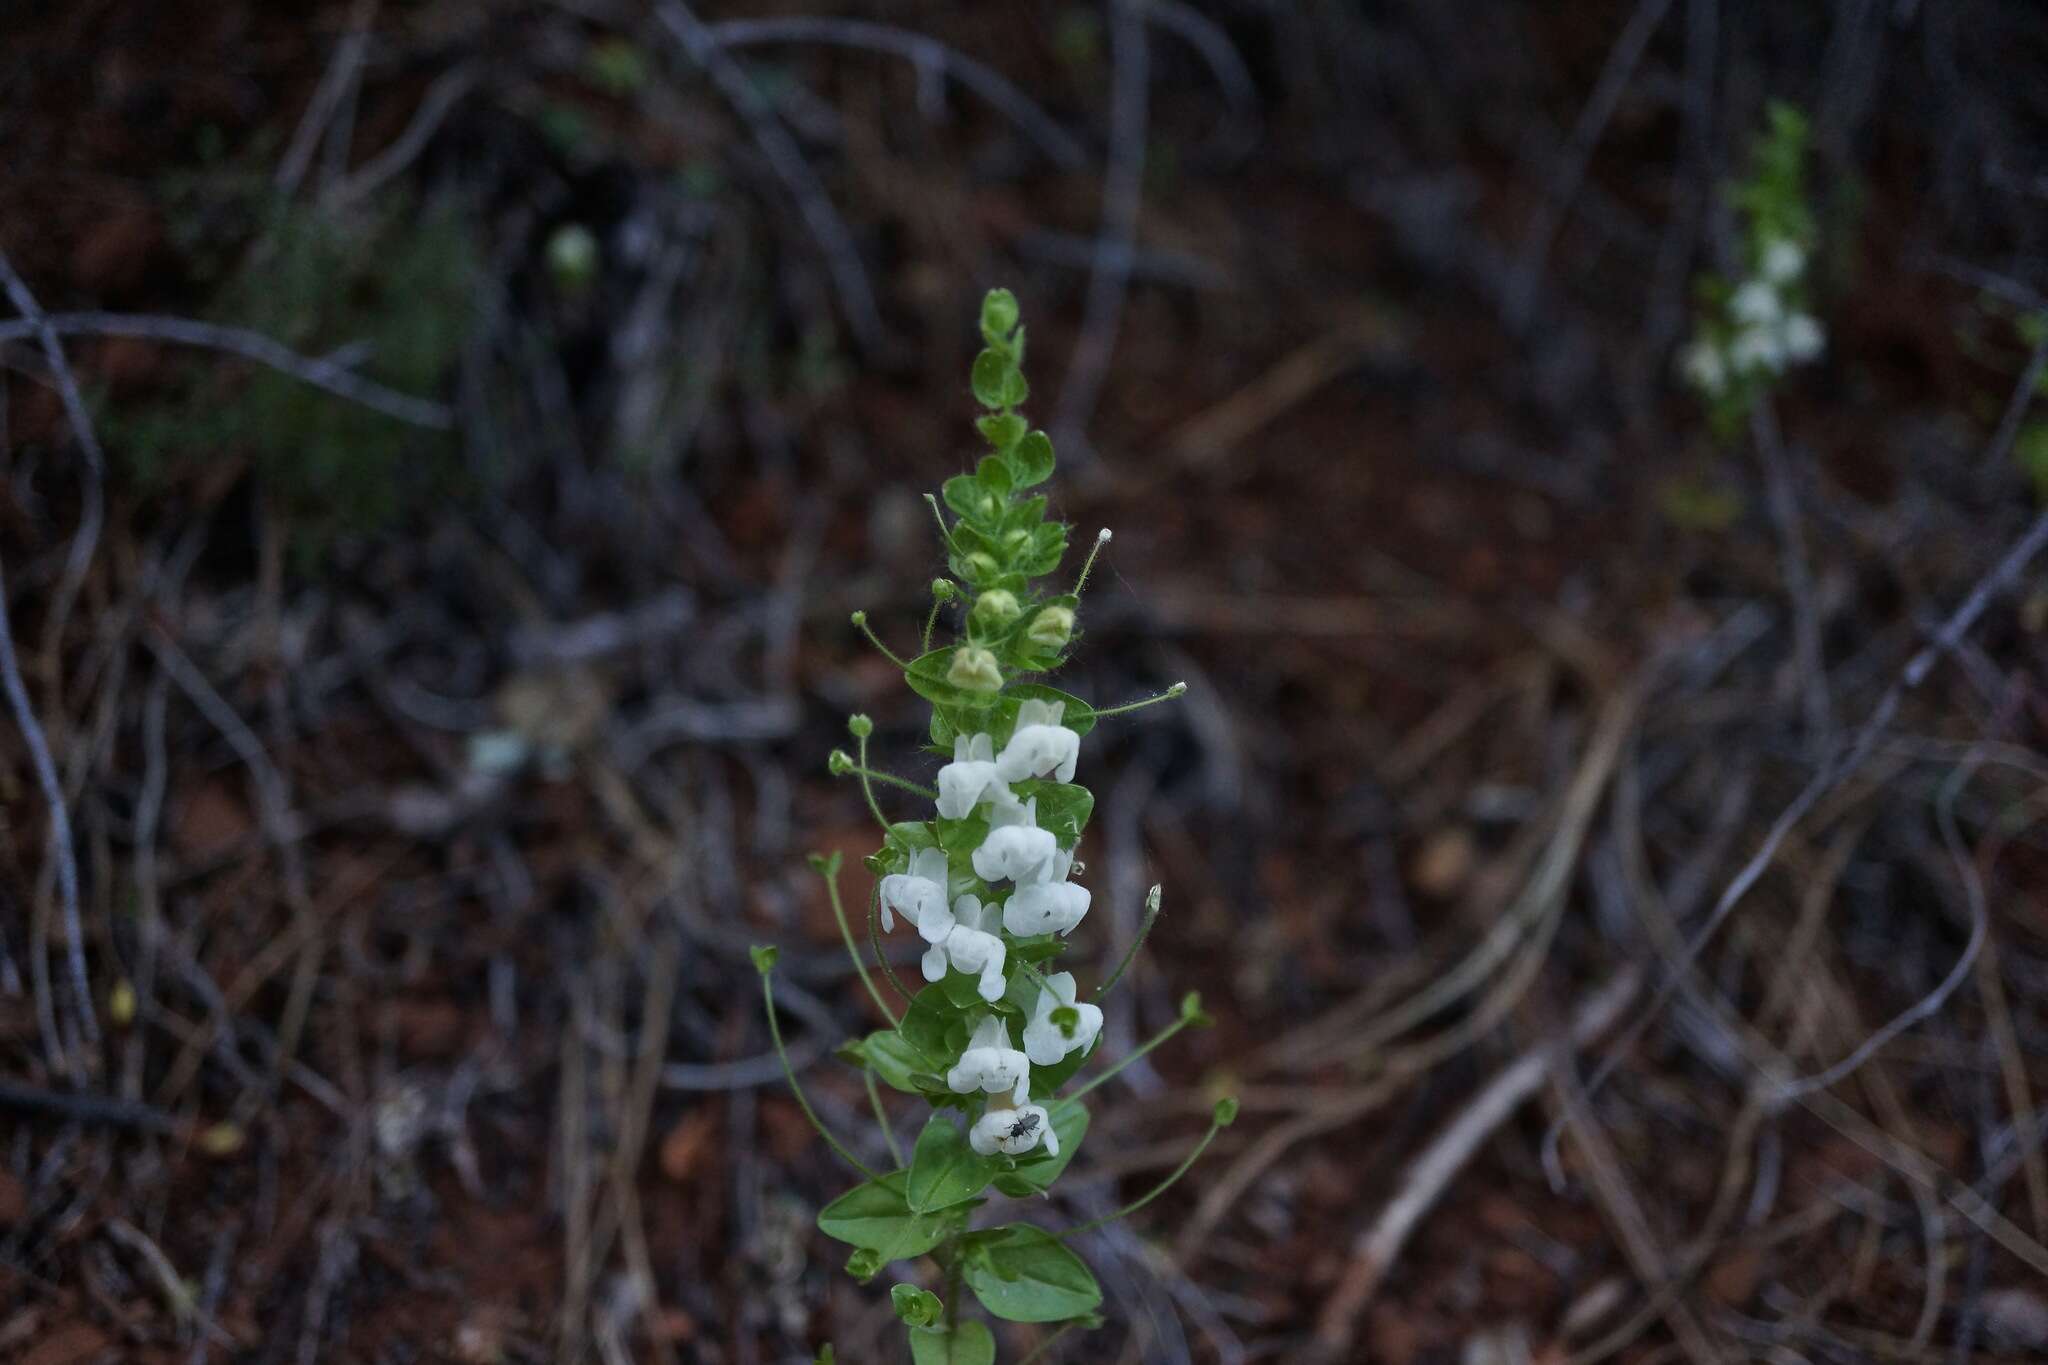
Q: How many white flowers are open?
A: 9